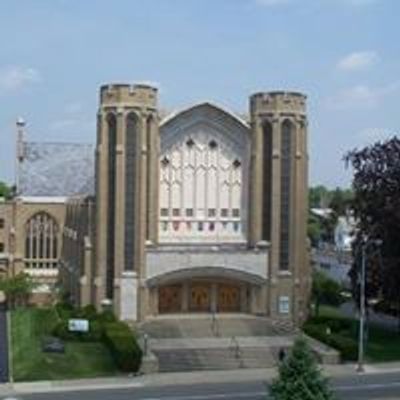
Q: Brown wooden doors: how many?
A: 3